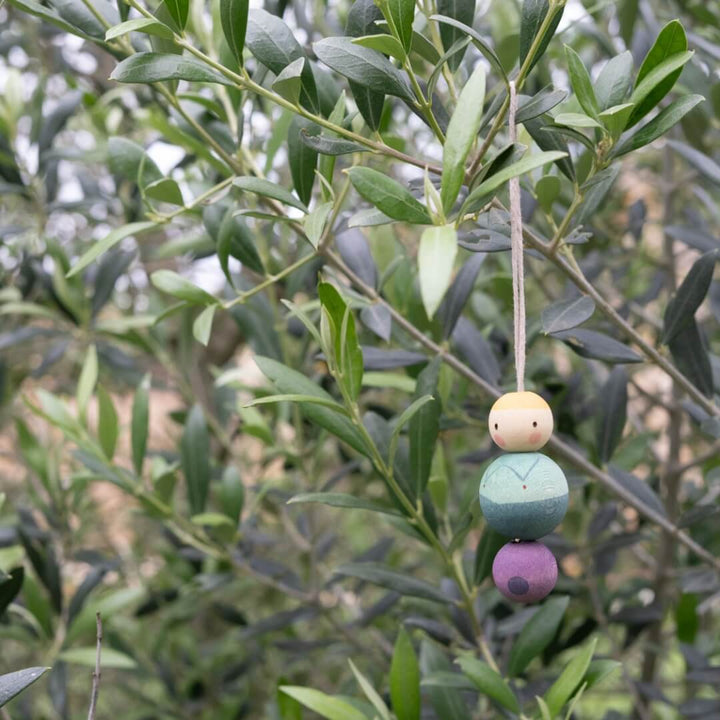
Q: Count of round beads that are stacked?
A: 3